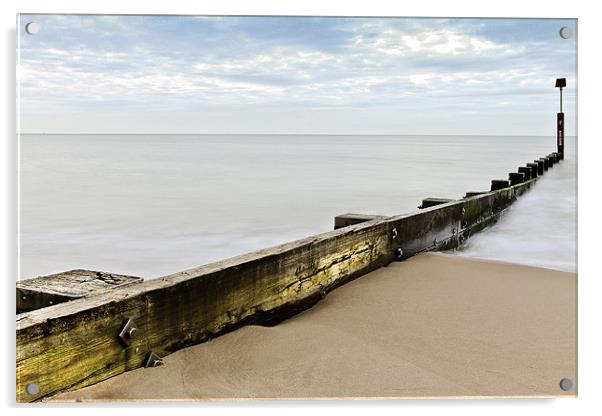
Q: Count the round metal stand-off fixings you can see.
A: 4